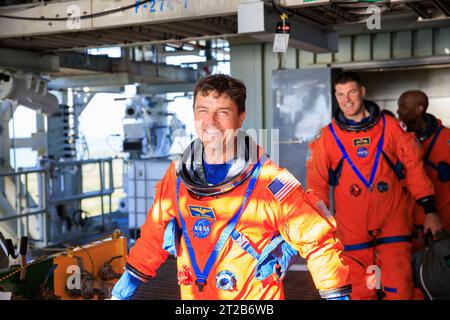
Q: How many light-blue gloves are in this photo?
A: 2